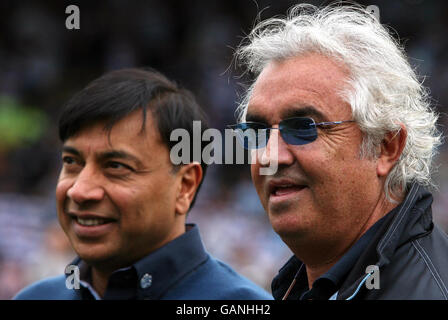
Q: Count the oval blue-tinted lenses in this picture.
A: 2